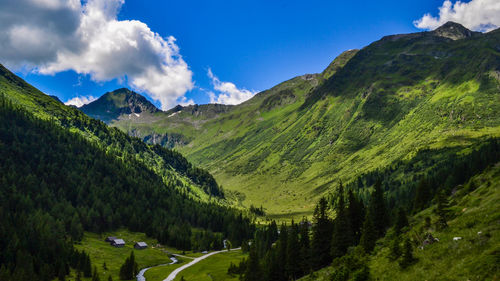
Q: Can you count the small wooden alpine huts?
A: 3